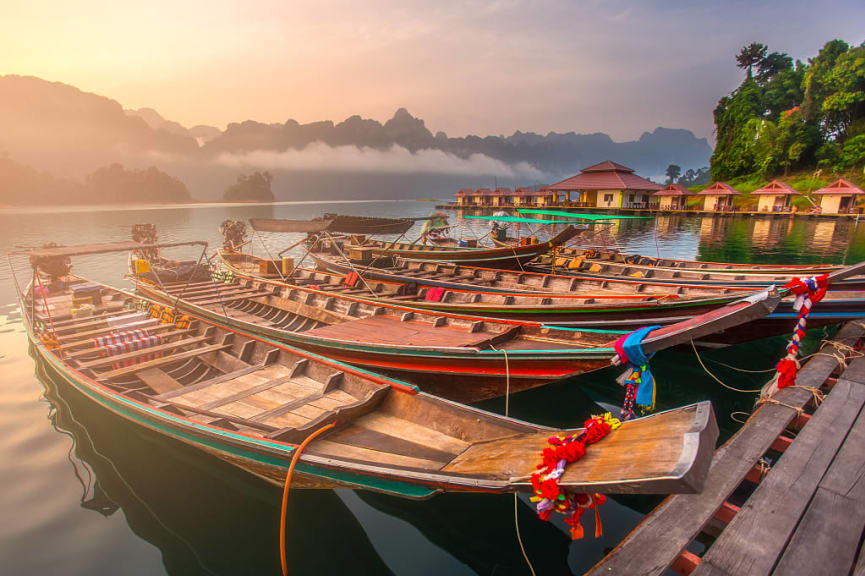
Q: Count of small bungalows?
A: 9